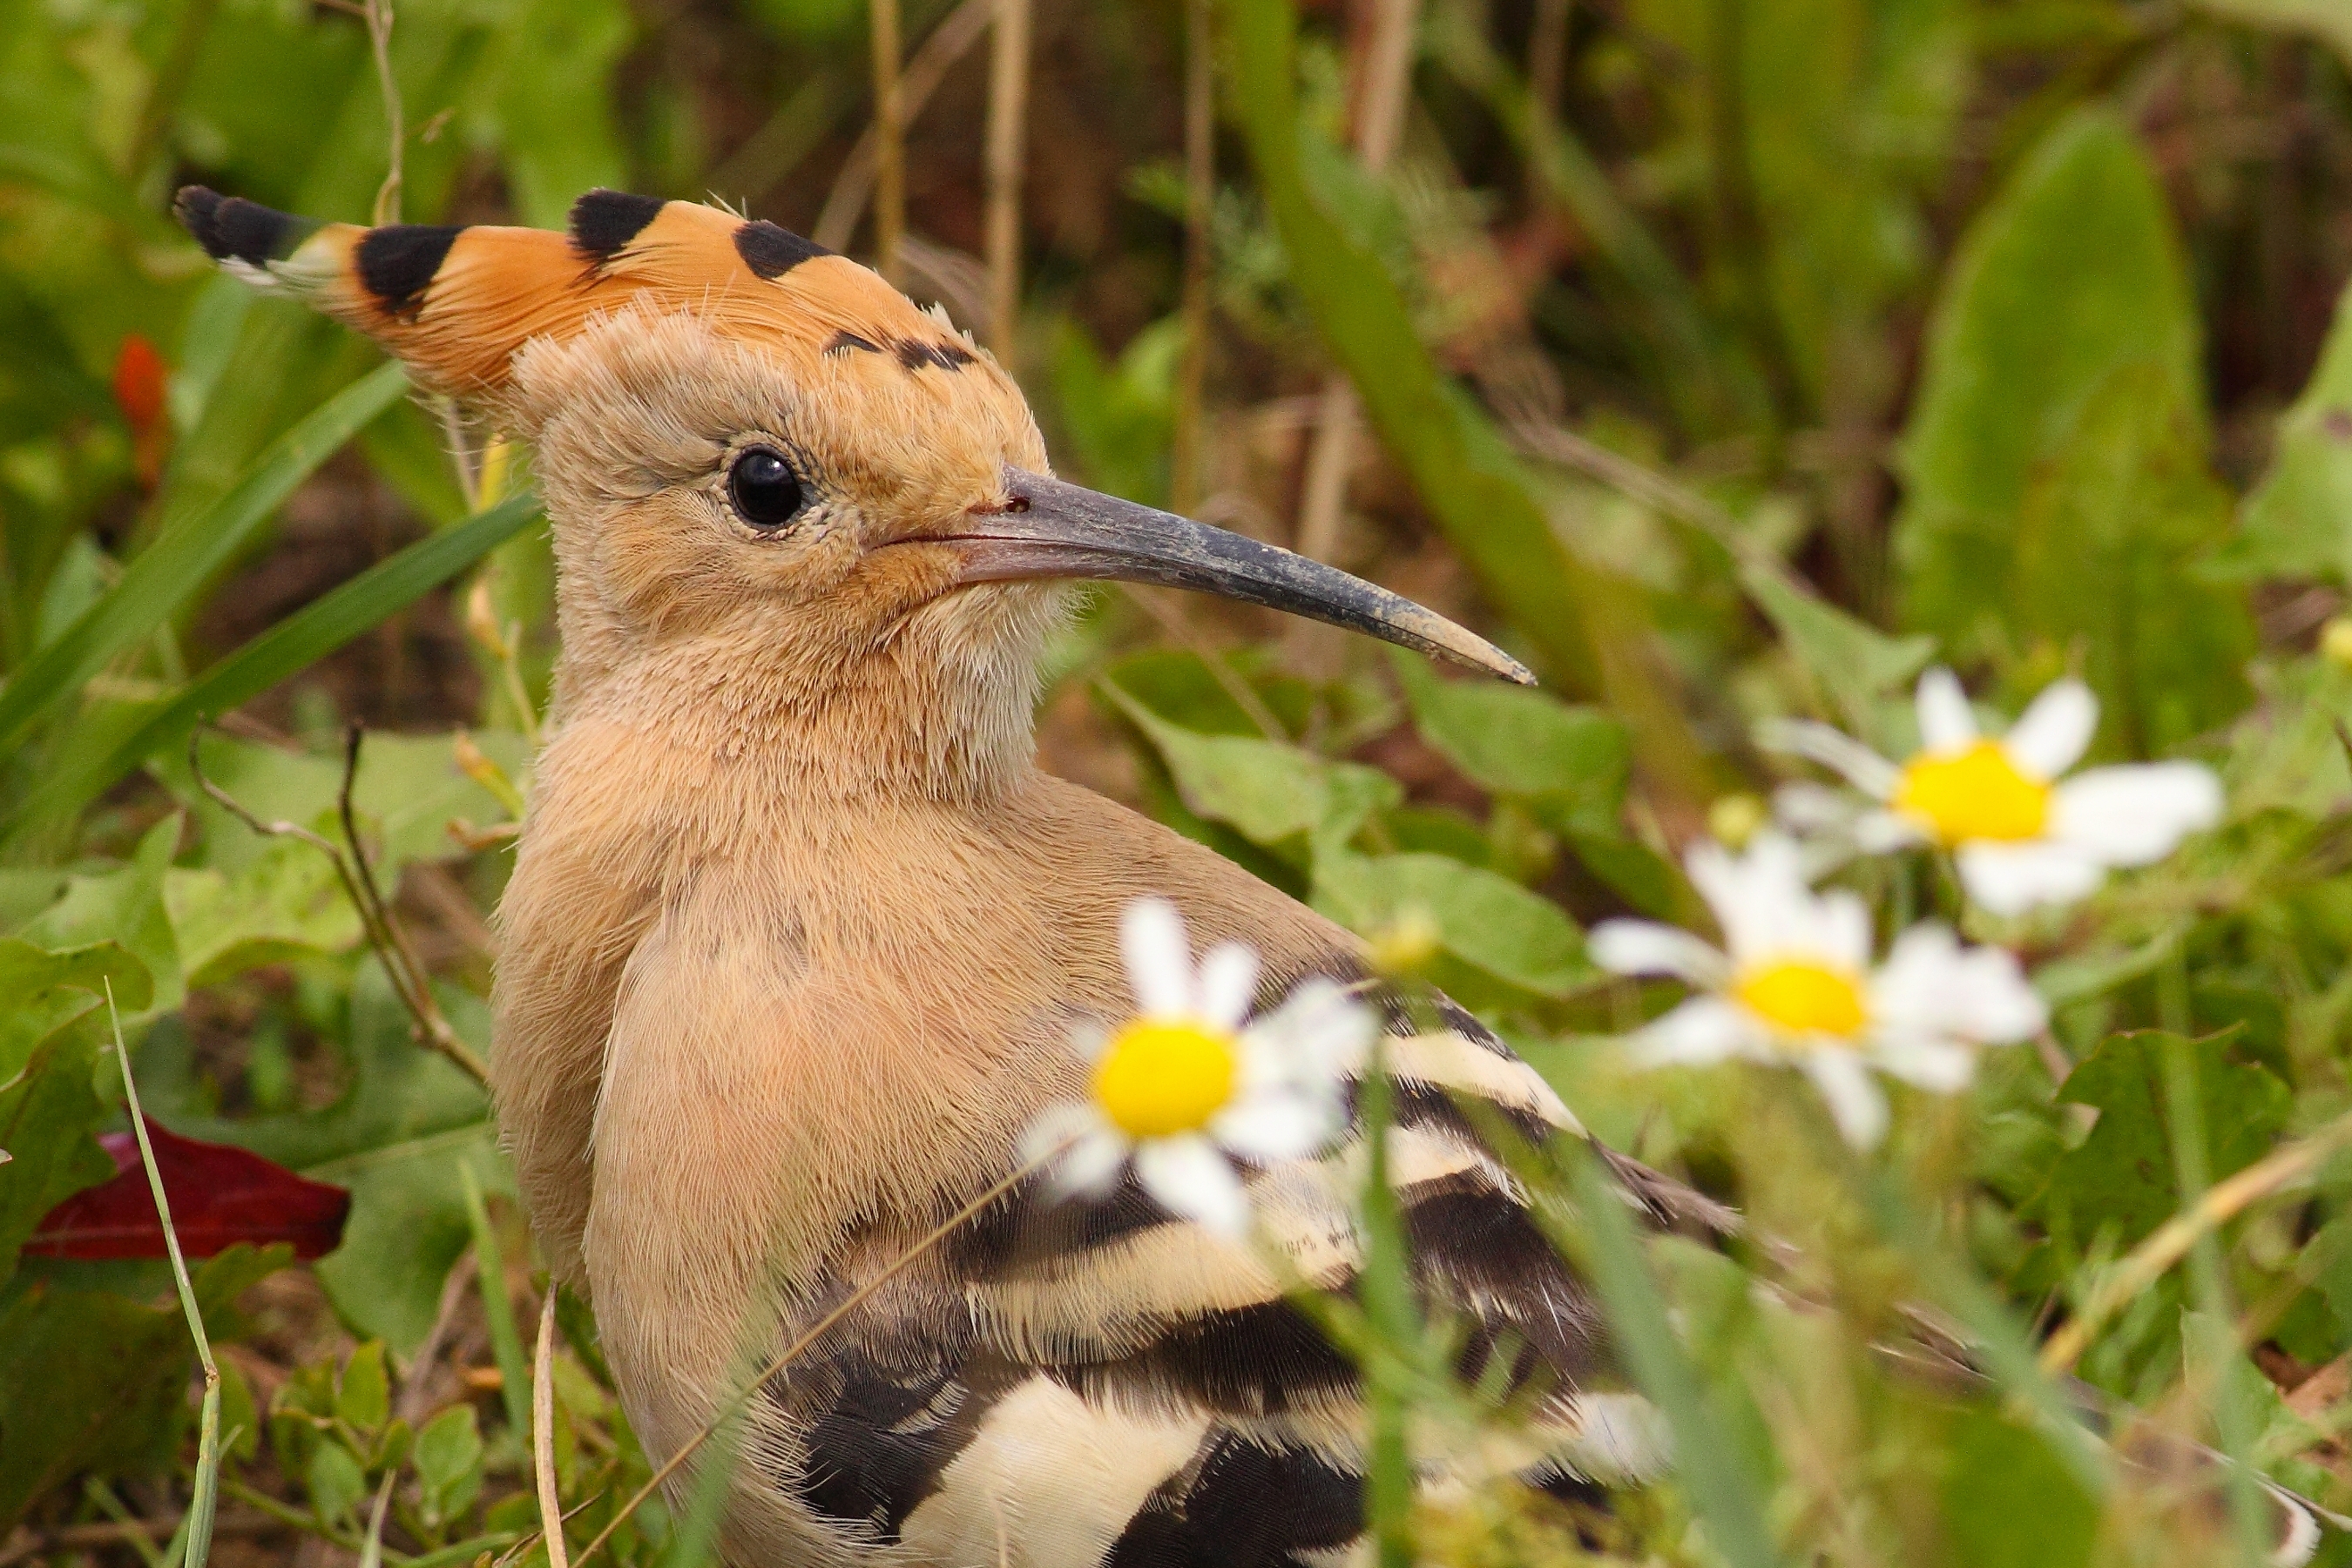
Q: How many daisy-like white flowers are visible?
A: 3